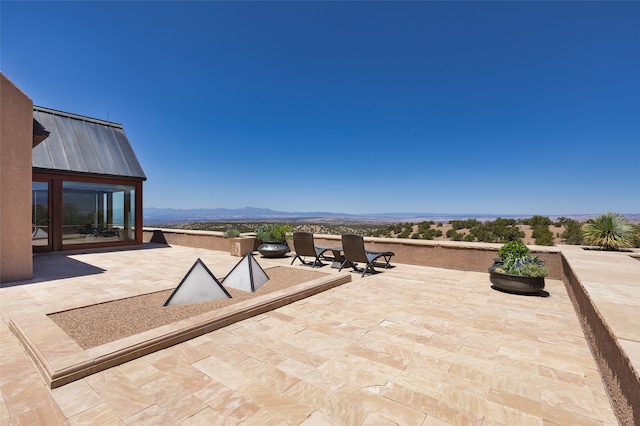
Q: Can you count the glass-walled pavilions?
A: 1